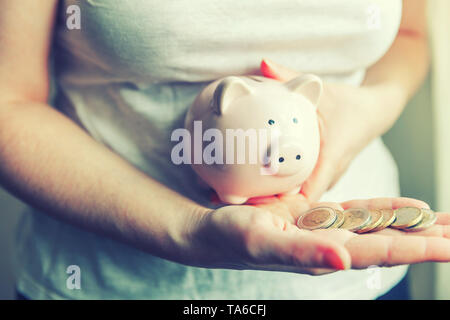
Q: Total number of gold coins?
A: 7